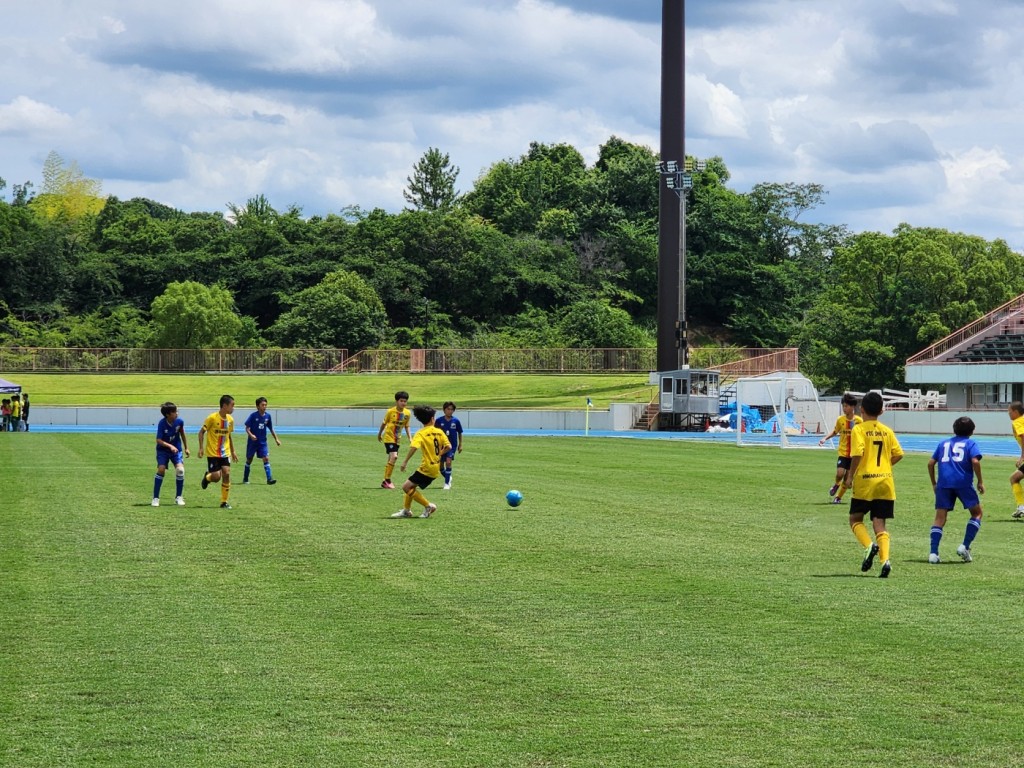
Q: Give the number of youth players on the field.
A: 10